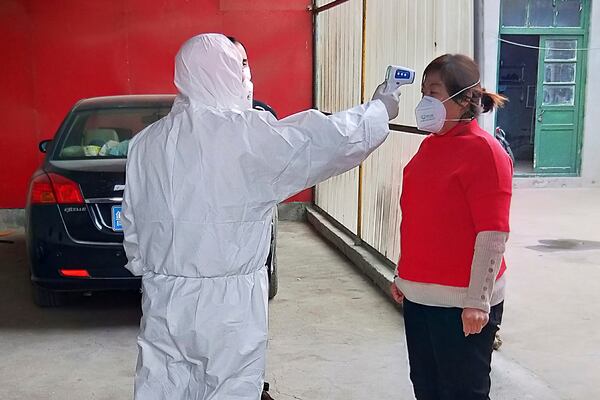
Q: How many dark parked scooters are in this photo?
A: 1